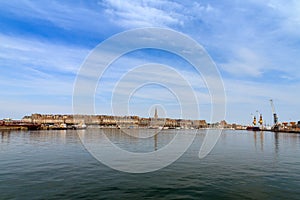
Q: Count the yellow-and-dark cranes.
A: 2